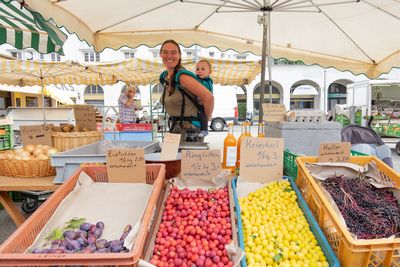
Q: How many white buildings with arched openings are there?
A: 1